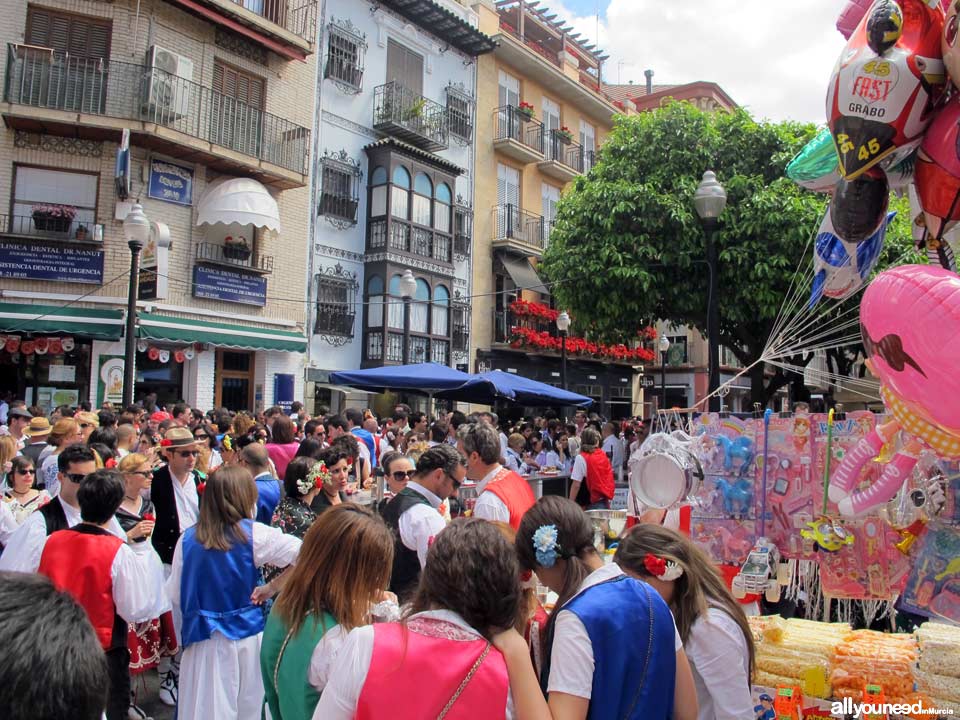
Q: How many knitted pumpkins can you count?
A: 0